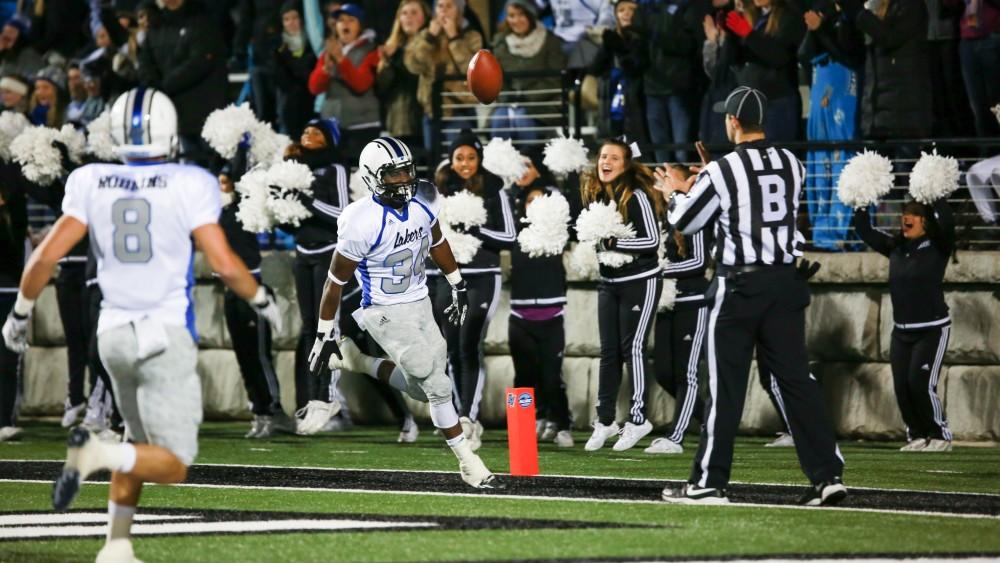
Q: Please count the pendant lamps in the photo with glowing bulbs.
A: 0